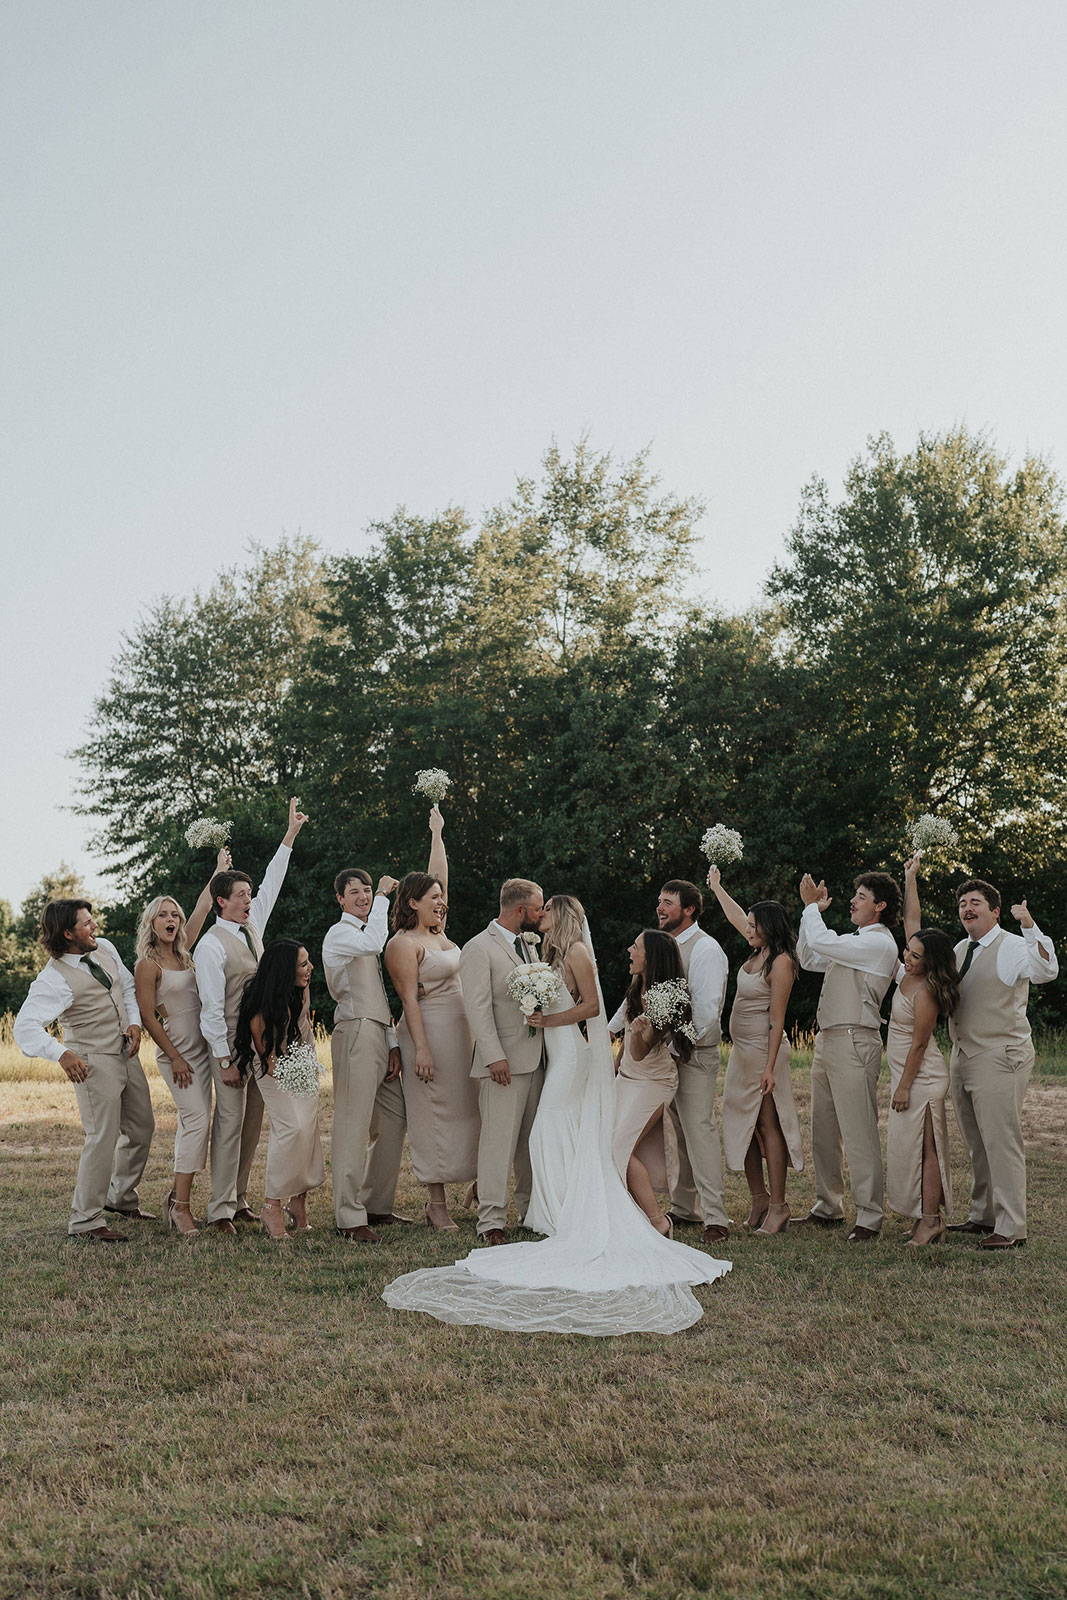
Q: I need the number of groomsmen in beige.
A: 6